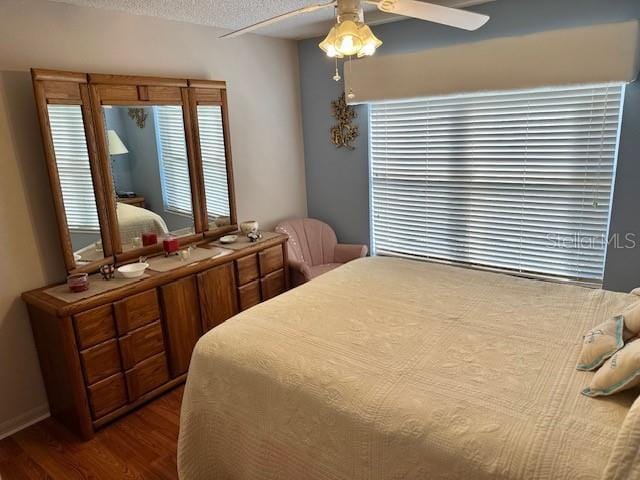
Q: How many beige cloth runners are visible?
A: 3